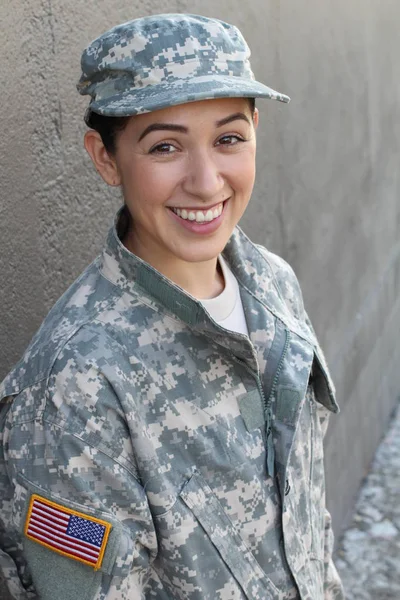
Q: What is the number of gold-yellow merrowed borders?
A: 1